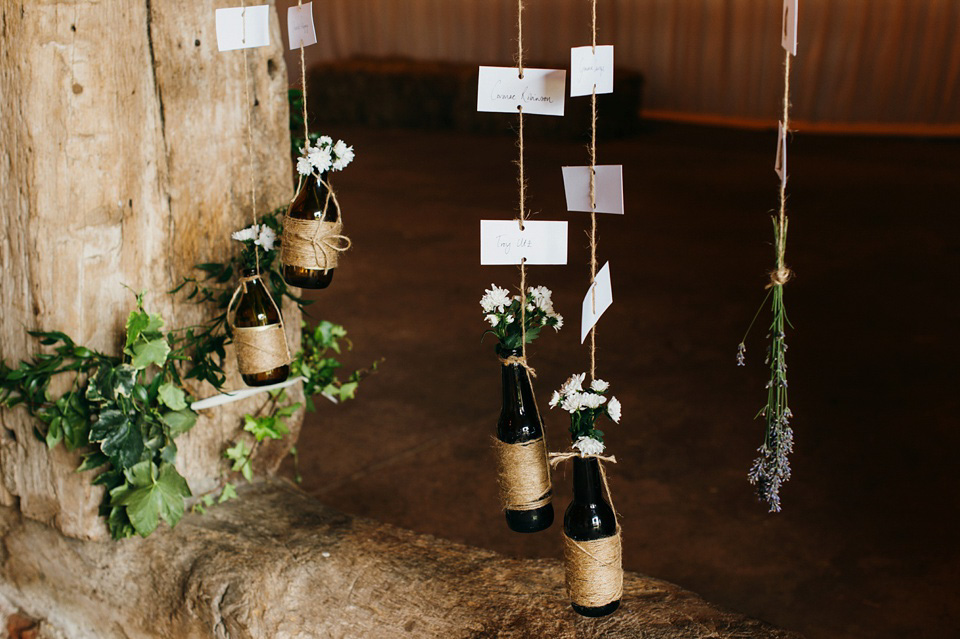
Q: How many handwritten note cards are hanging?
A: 9